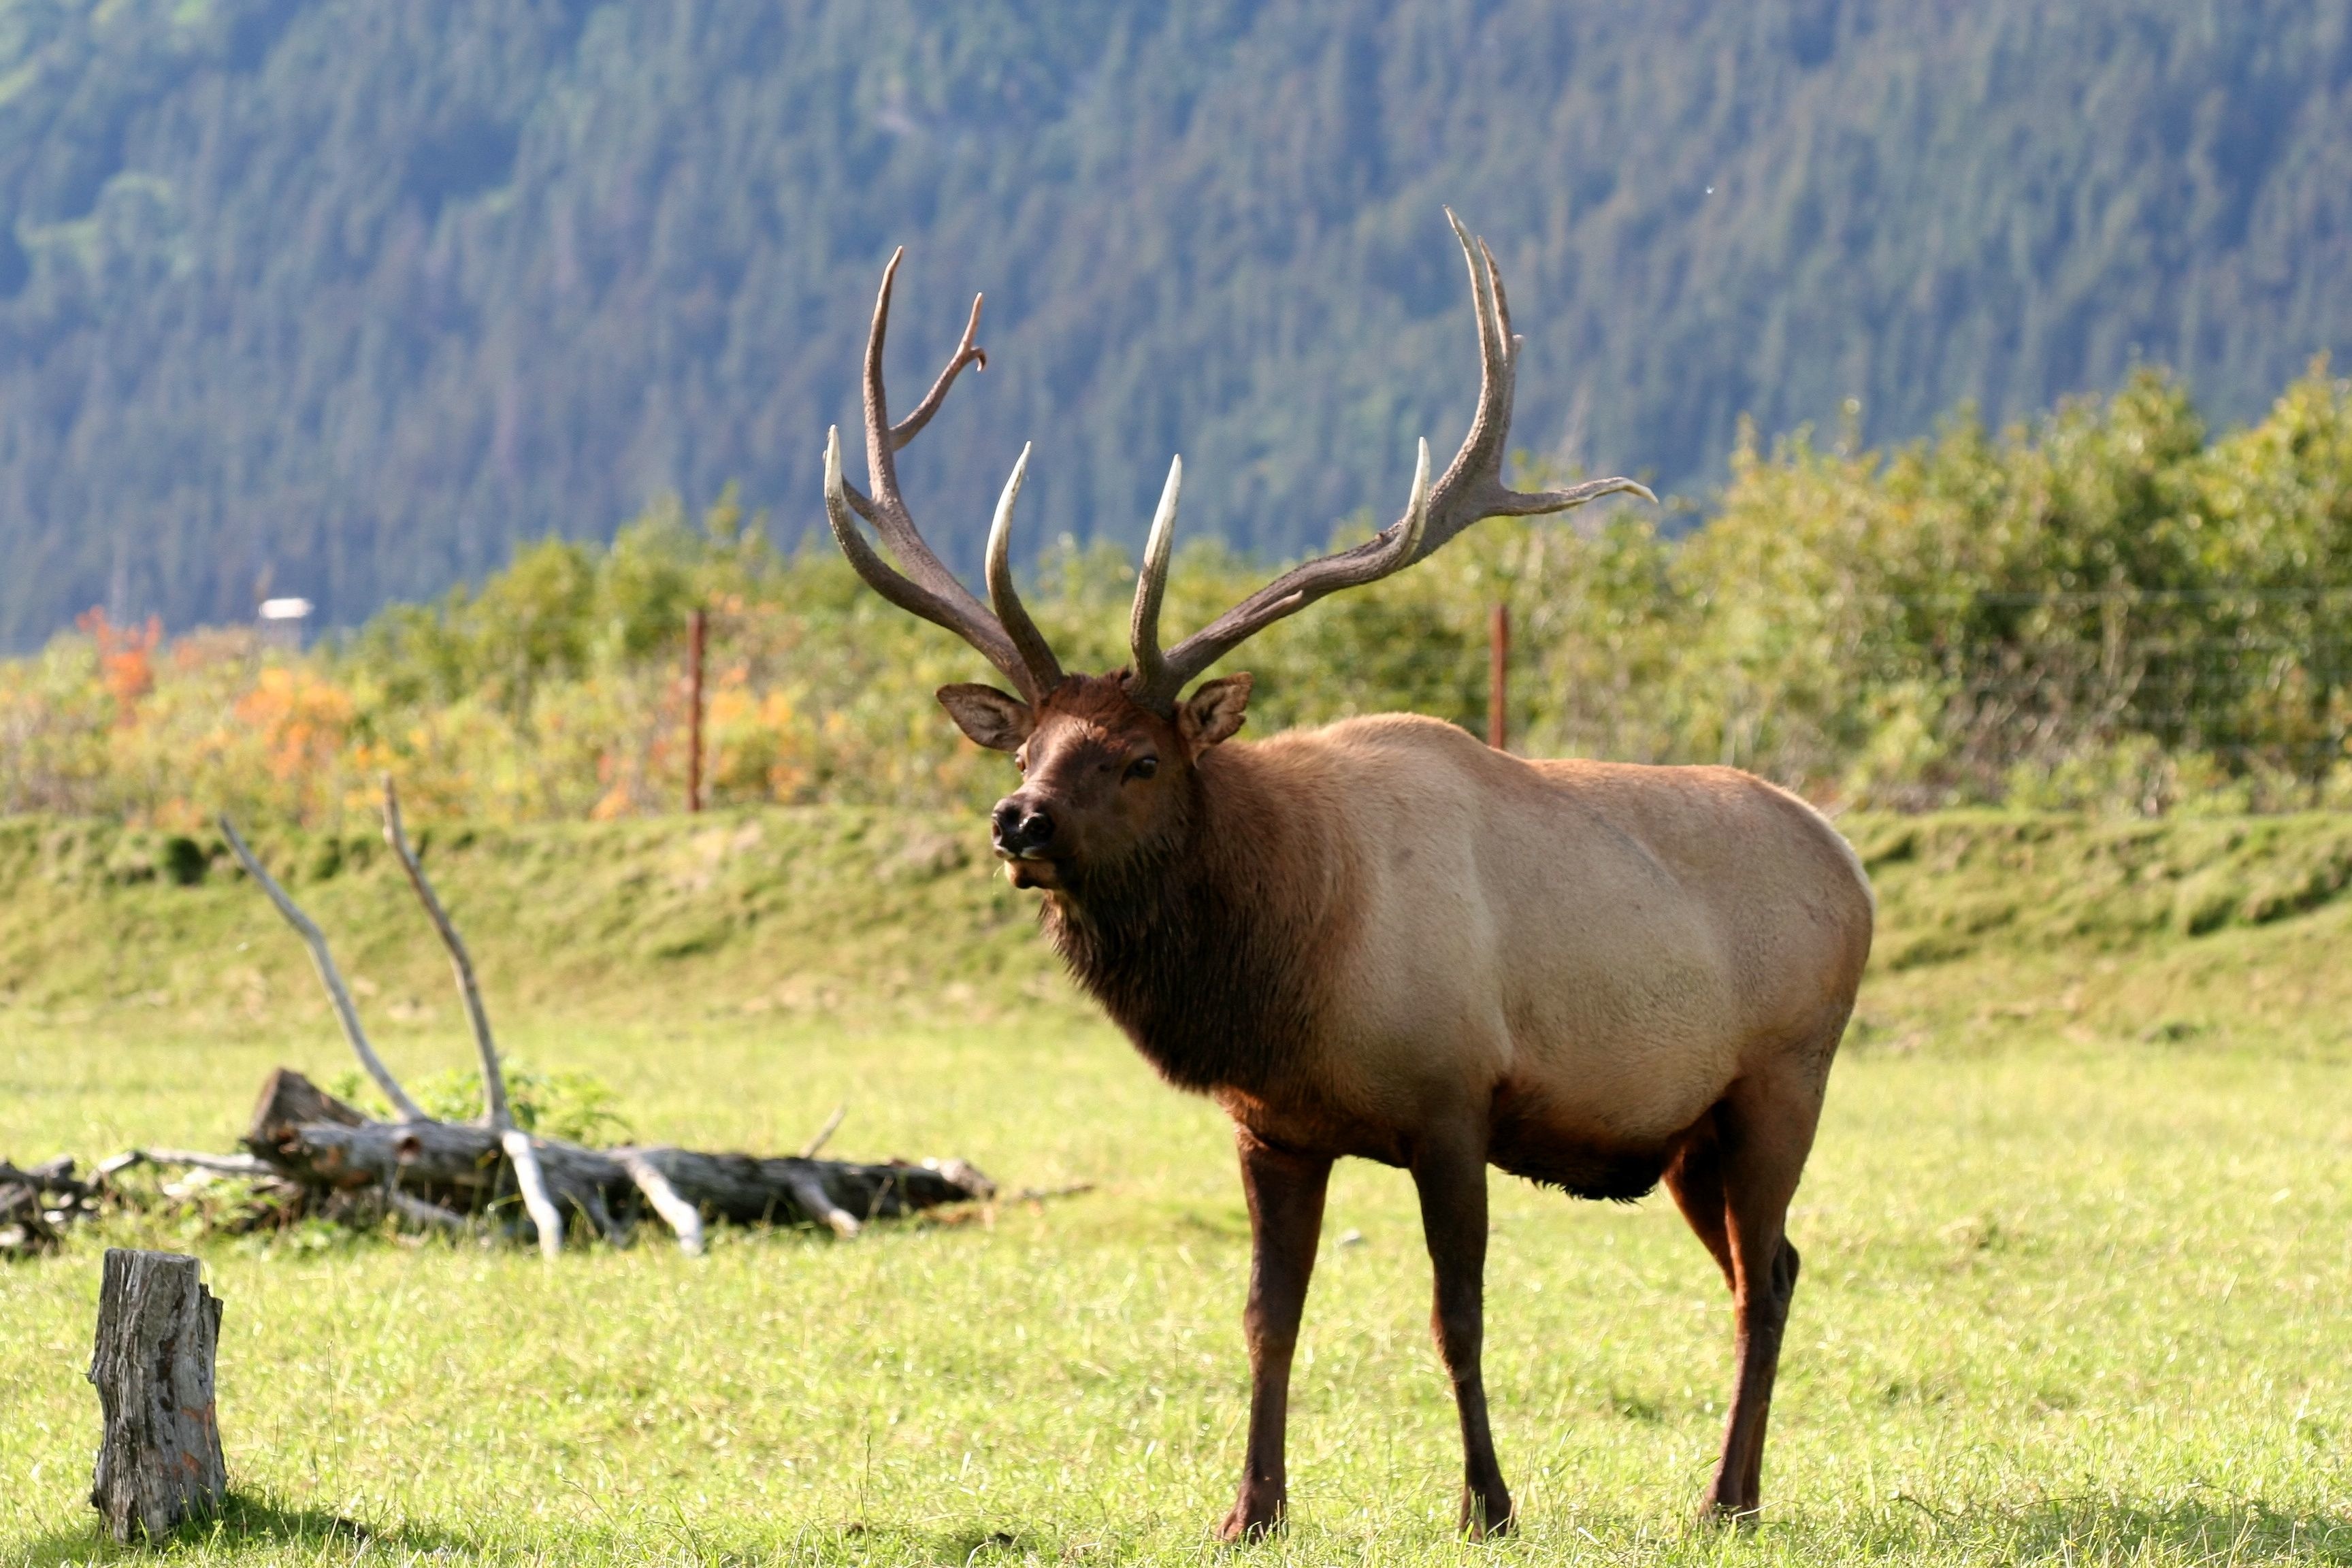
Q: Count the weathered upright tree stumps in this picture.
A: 1